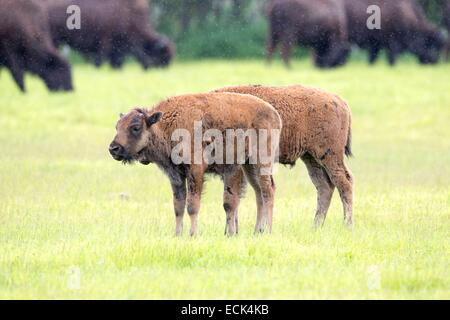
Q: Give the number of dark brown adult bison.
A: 4